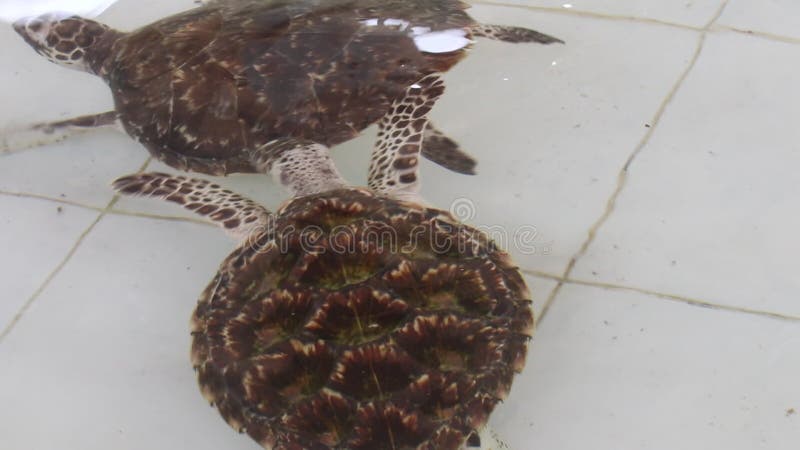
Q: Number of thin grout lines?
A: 4